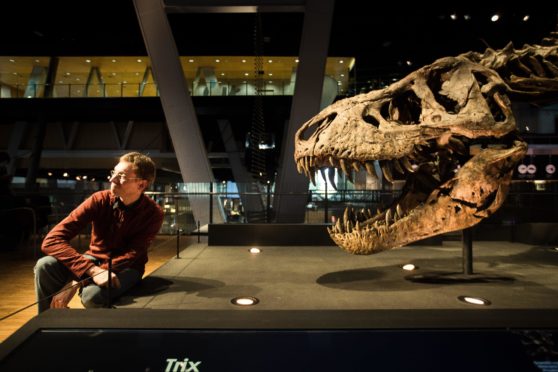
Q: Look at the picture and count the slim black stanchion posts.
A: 3